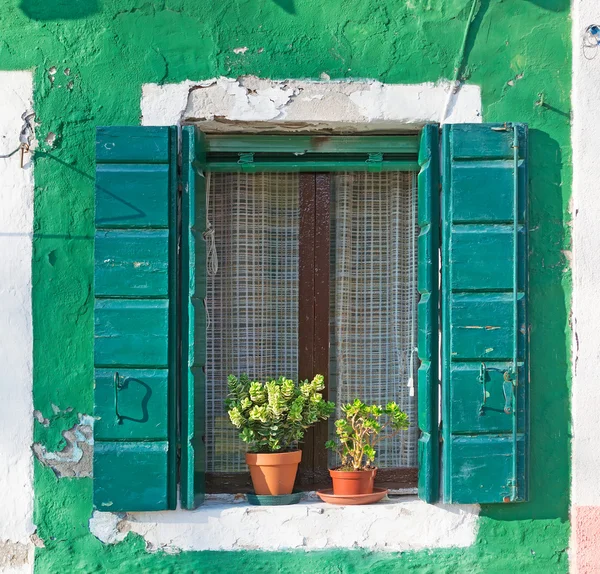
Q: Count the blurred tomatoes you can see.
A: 0